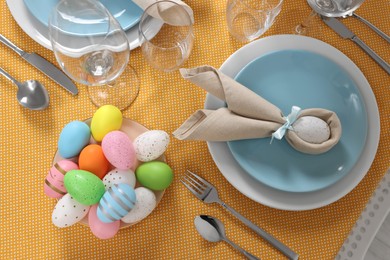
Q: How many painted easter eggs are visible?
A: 14